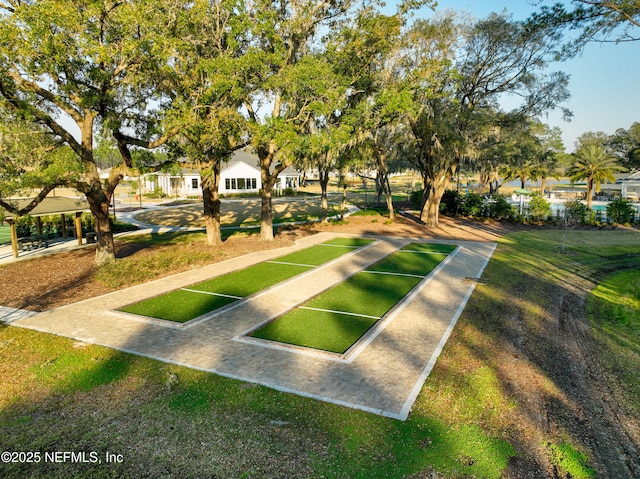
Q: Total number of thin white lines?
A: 6